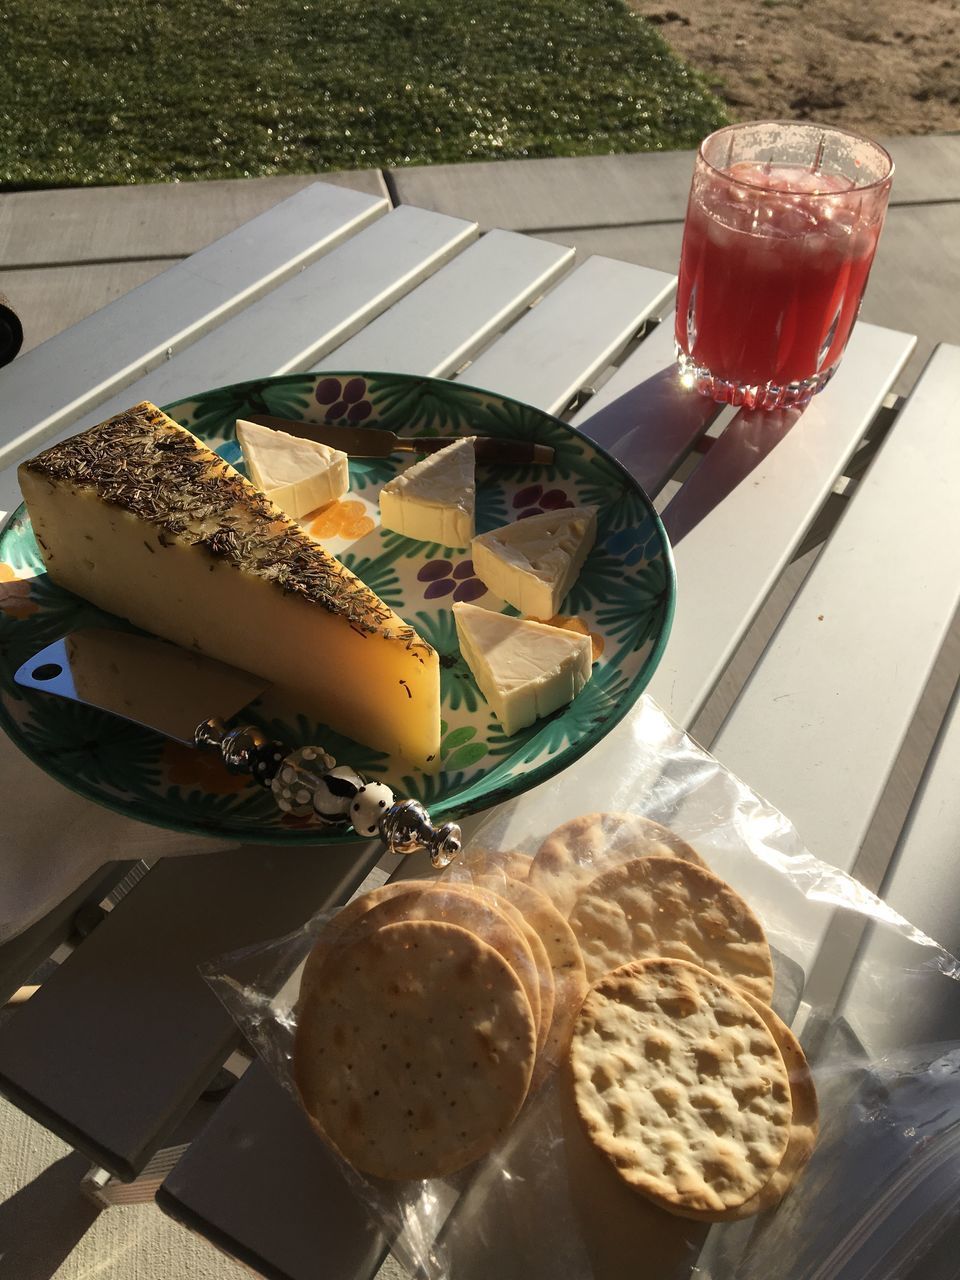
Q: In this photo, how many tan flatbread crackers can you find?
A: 9